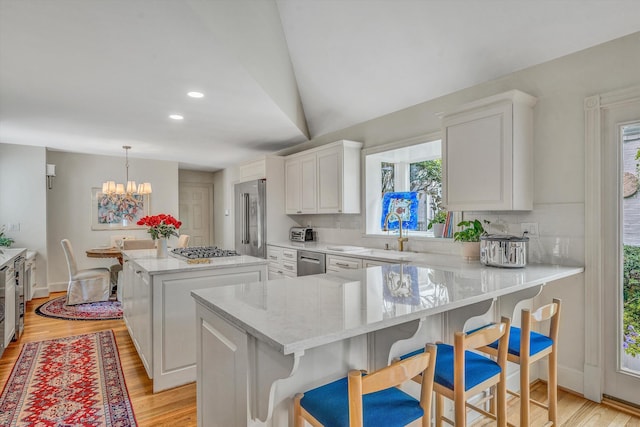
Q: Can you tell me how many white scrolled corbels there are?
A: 4